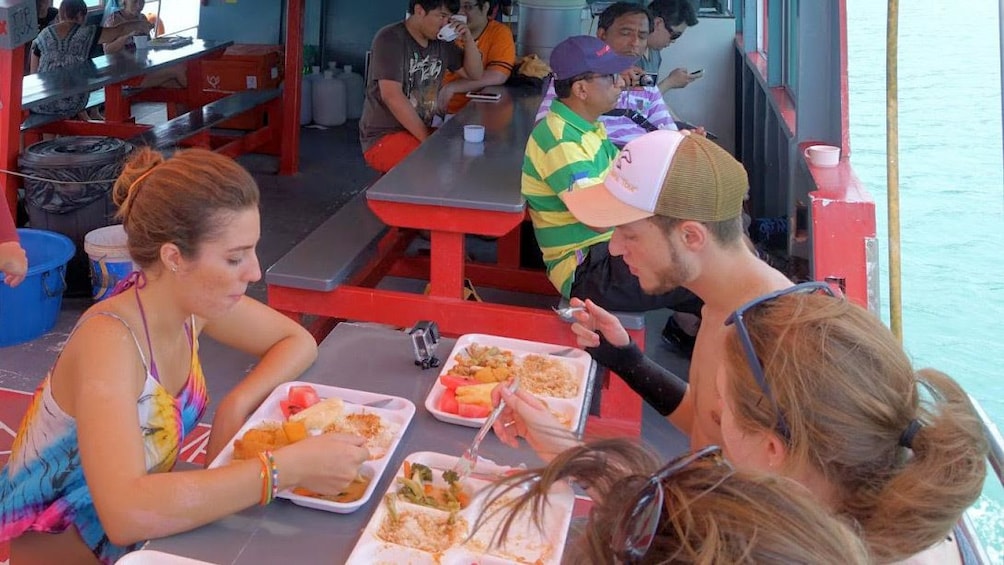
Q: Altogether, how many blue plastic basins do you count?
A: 1